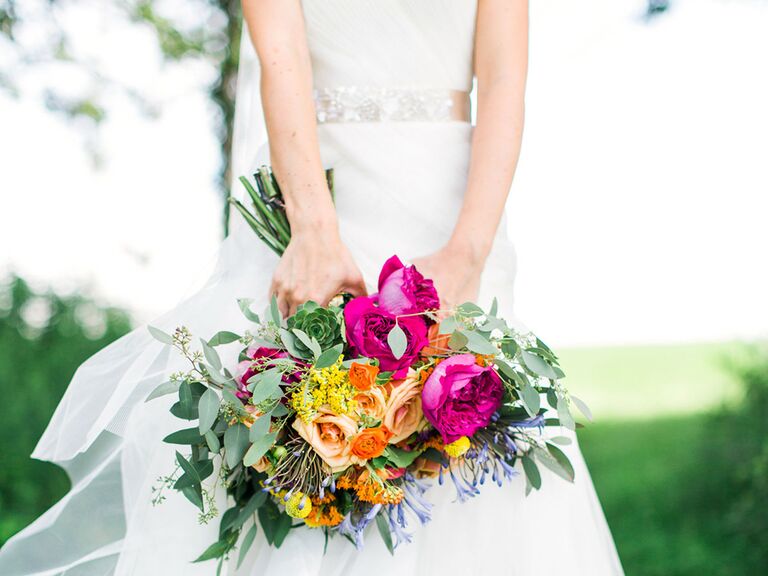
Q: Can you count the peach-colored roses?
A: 3